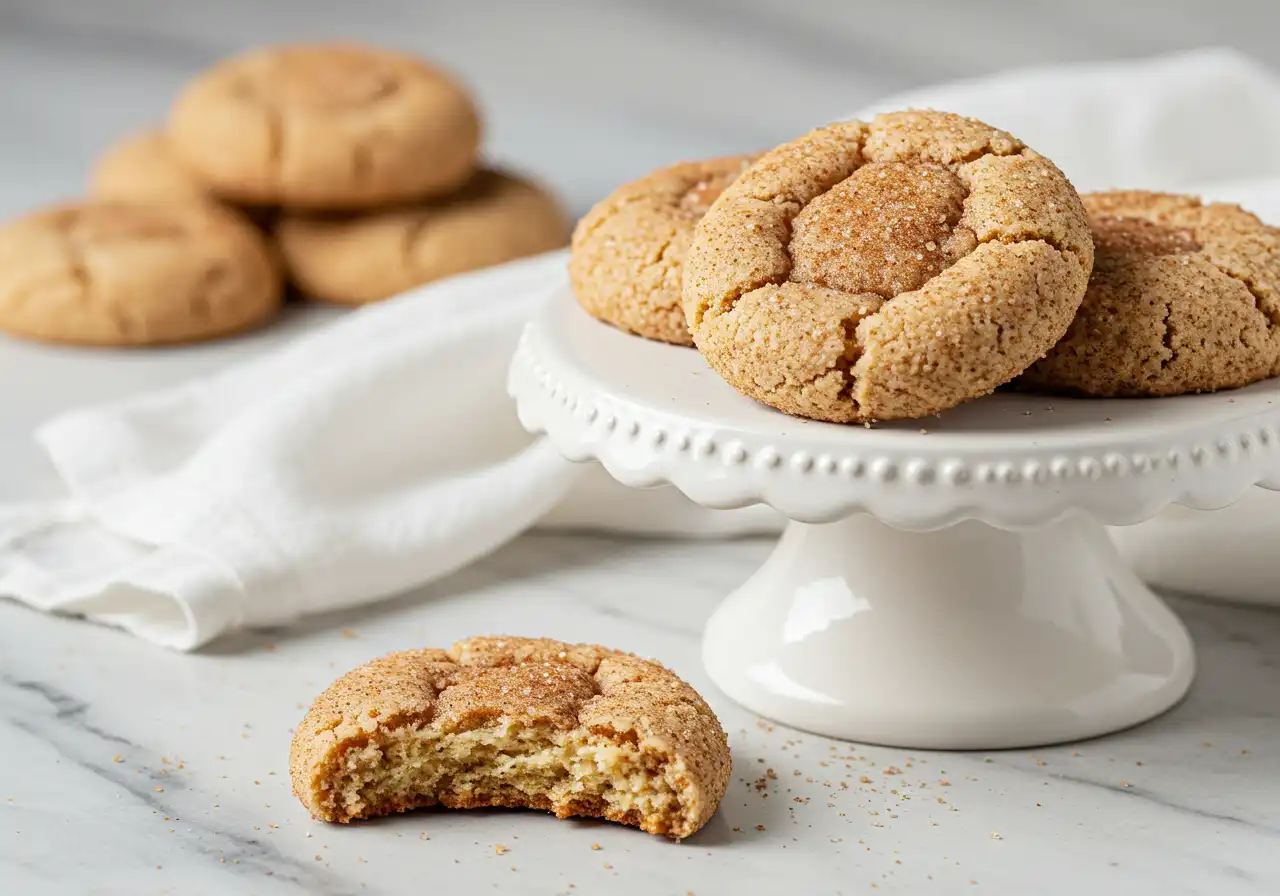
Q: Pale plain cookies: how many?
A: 4